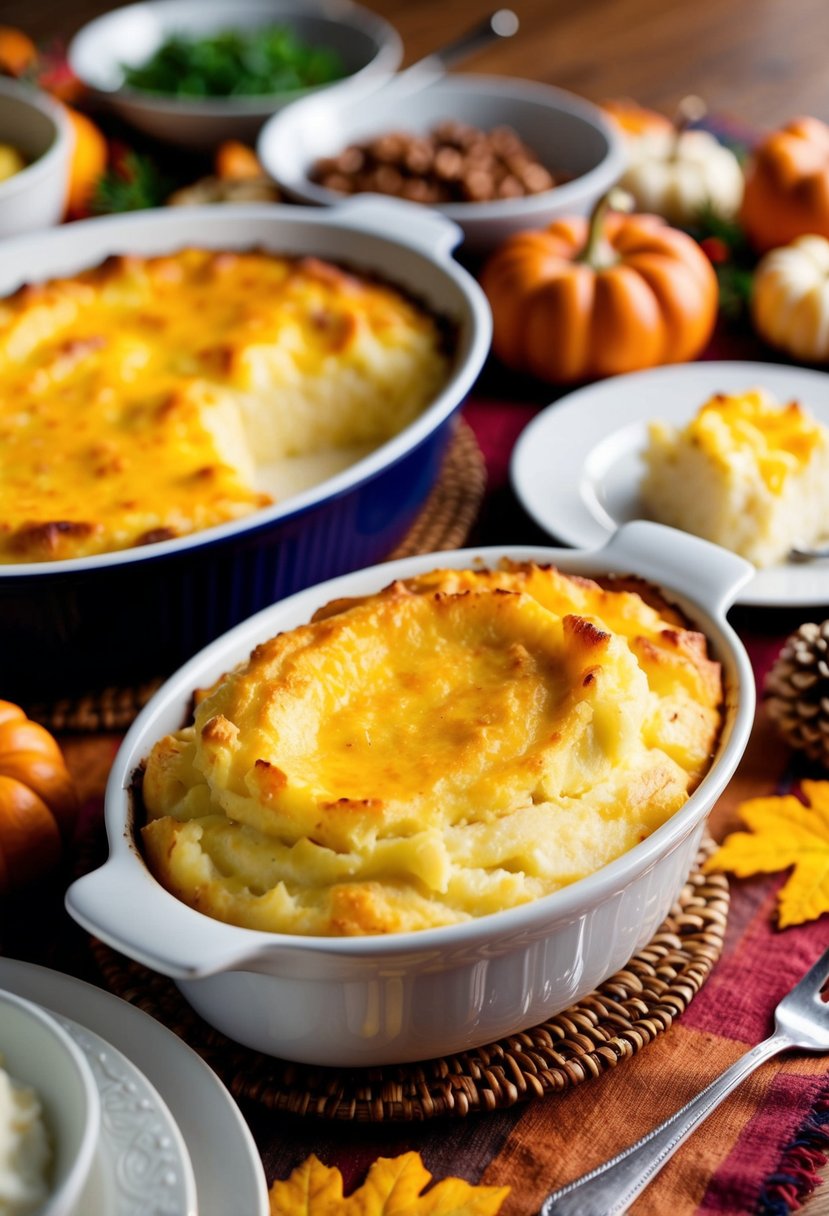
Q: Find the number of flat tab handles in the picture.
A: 3